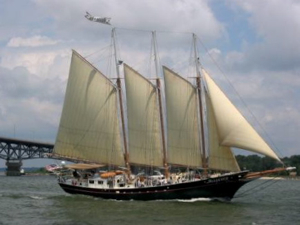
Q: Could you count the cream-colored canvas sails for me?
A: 5